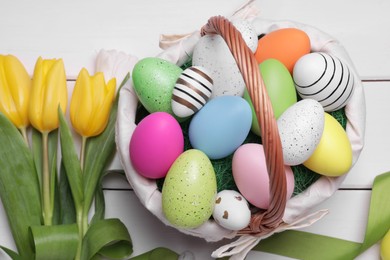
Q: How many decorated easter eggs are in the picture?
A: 14